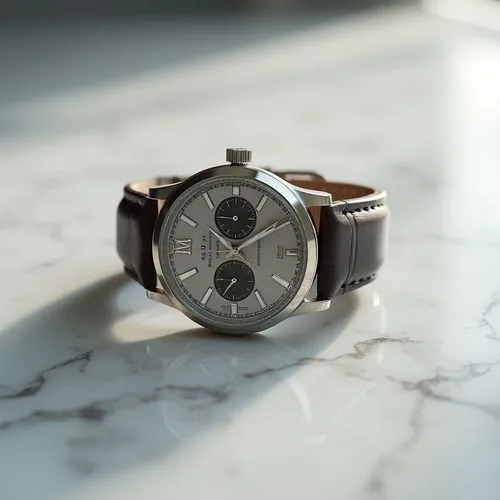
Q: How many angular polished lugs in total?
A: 4